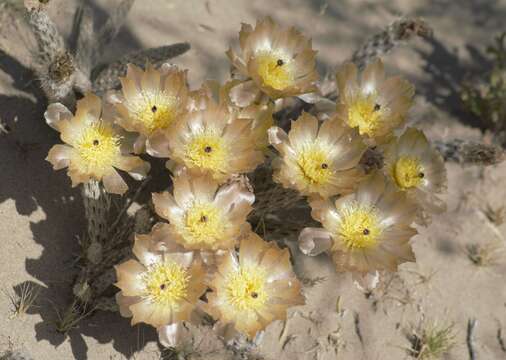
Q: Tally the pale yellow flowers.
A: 11